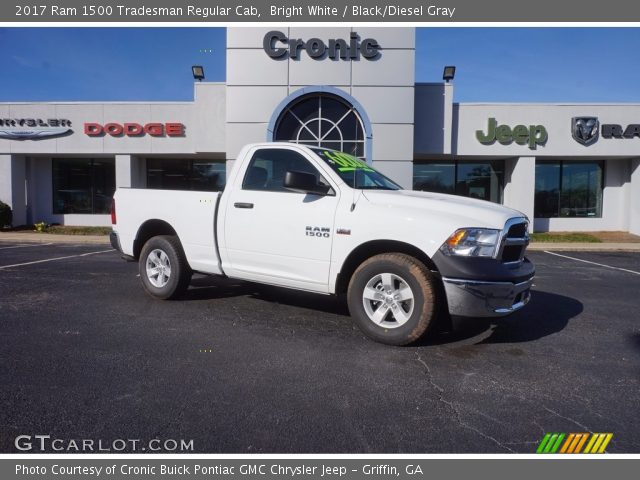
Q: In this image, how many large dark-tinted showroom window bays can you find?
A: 4